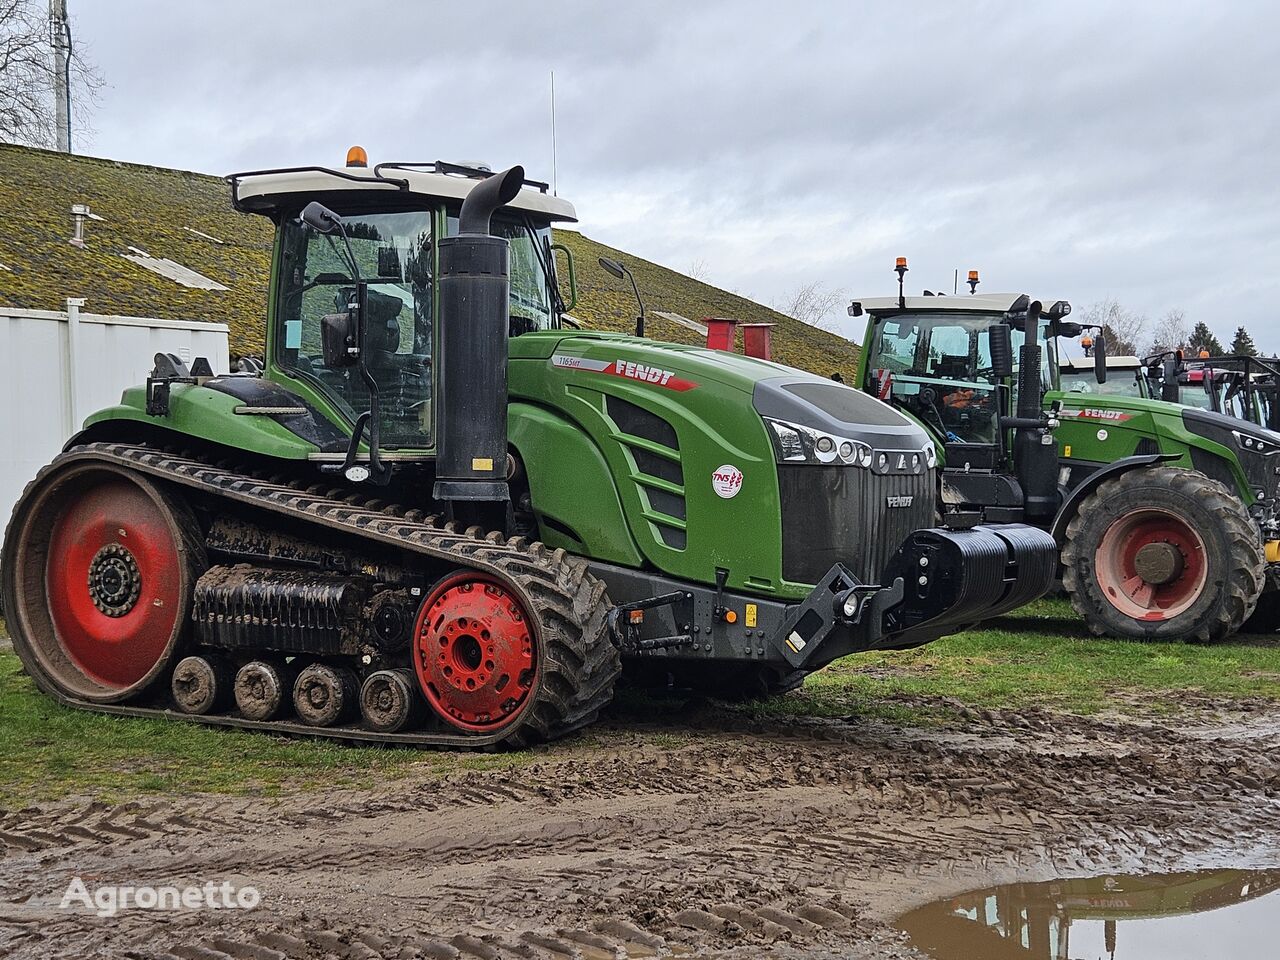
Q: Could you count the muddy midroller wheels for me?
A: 4